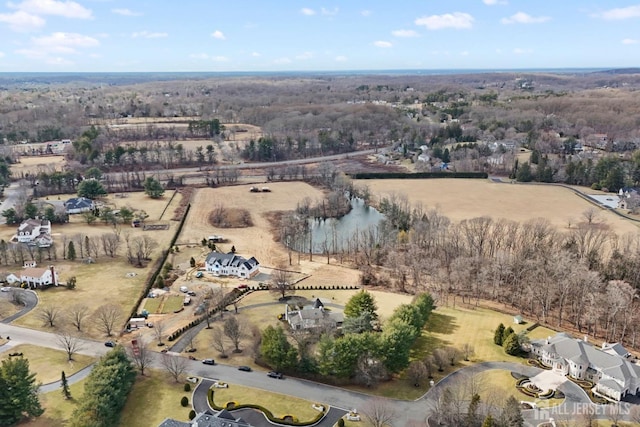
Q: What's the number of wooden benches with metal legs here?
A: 0